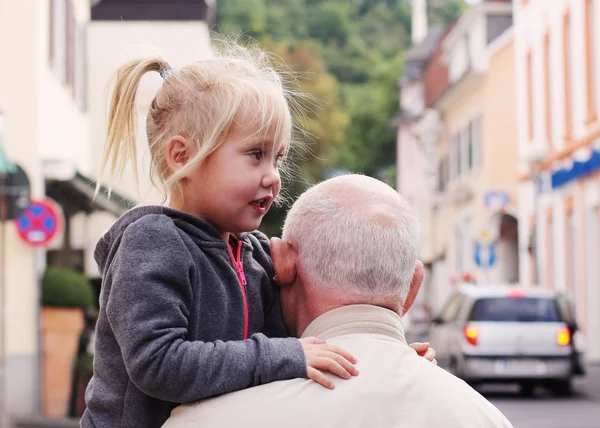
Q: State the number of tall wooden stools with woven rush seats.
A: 0